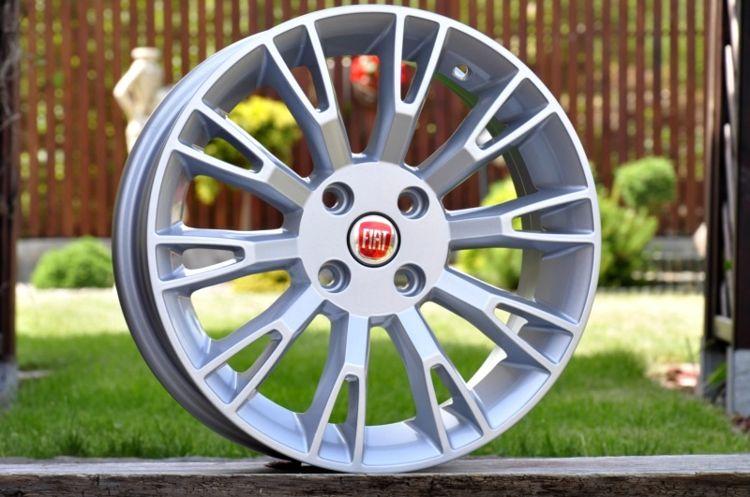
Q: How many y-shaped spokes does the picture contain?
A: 10